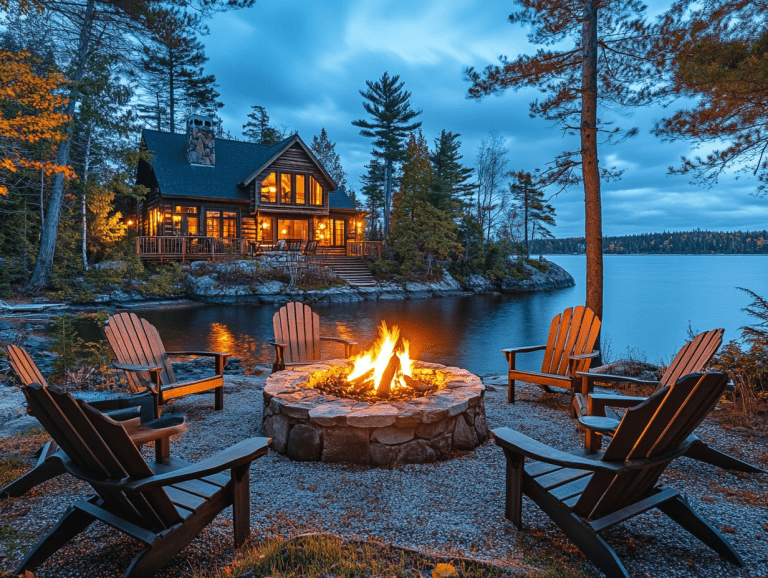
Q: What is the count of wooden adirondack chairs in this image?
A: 7